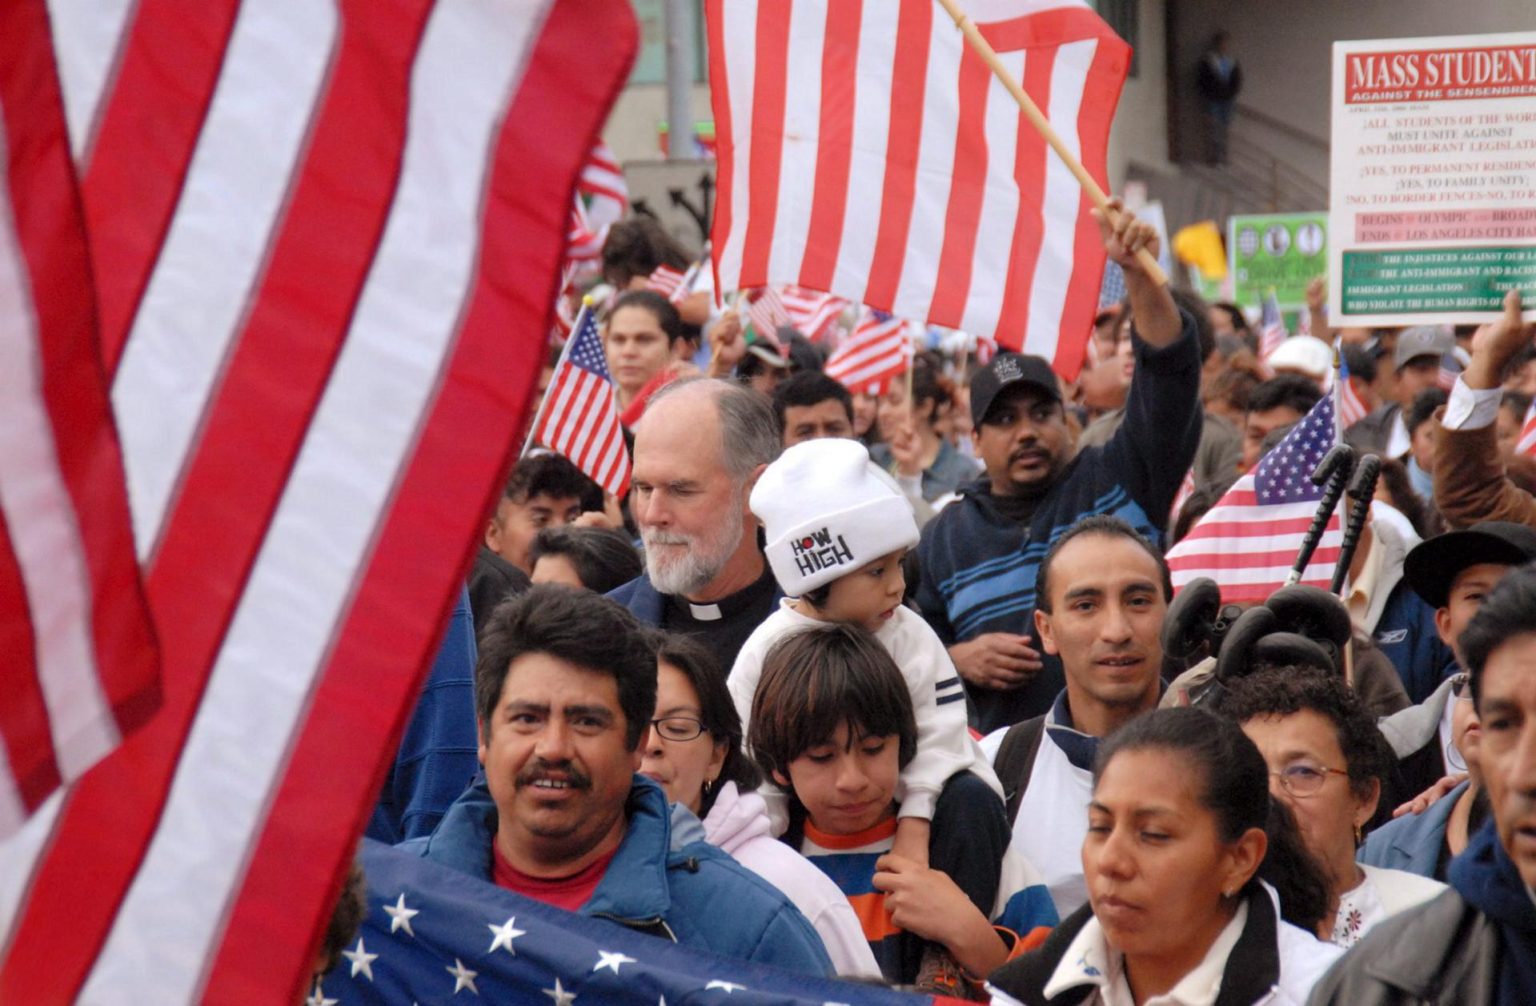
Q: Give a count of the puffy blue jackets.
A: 1